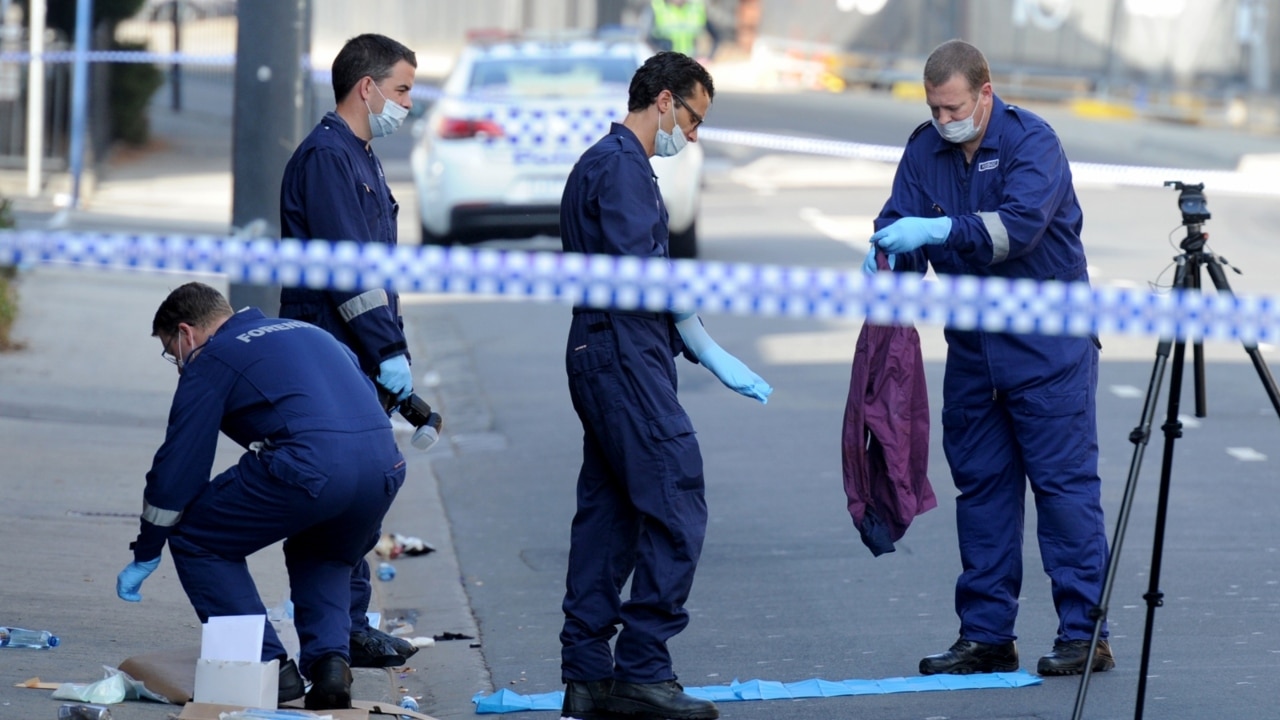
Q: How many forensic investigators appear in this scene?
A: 4